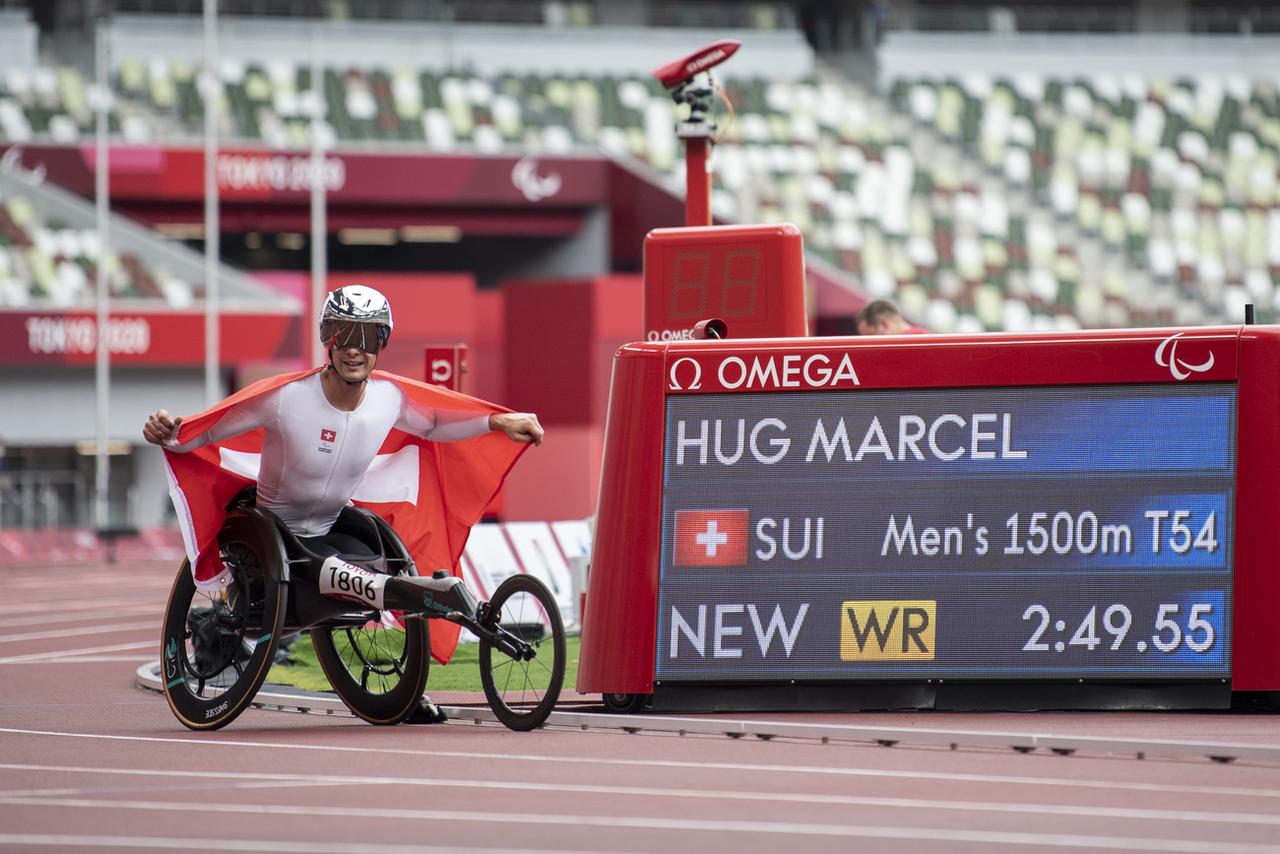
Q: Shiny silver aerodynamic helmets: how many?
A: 1